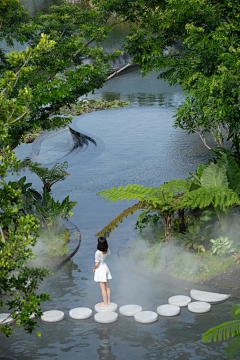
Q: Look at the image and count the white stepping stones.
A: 12